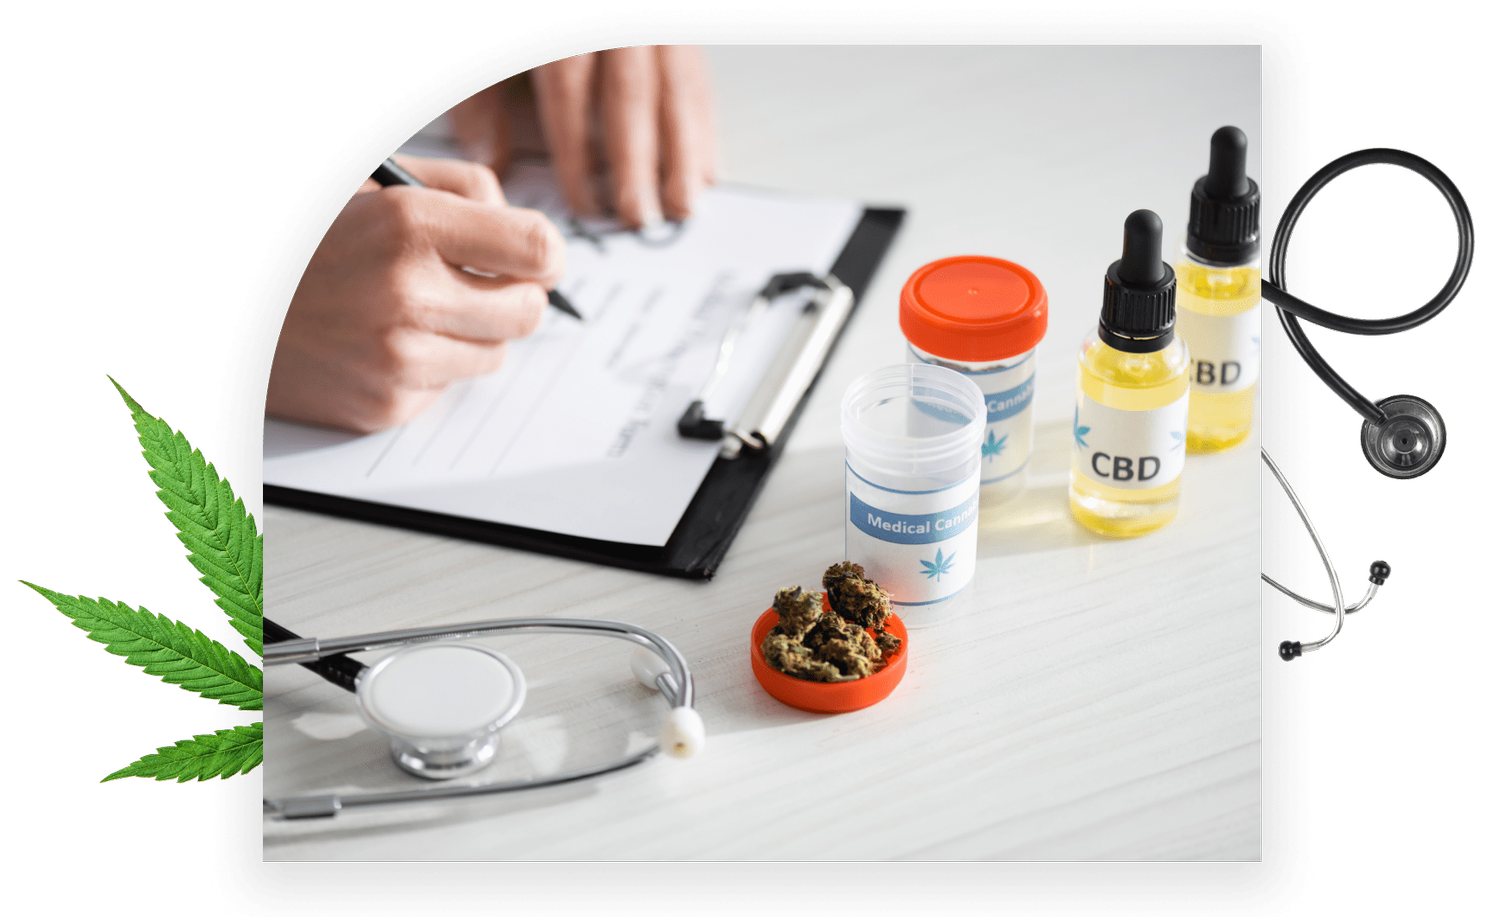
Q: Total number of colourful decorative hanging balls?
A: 0